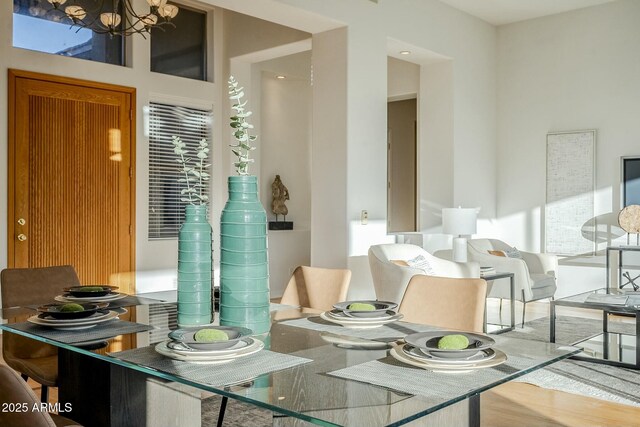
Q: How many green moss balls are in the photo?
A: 5